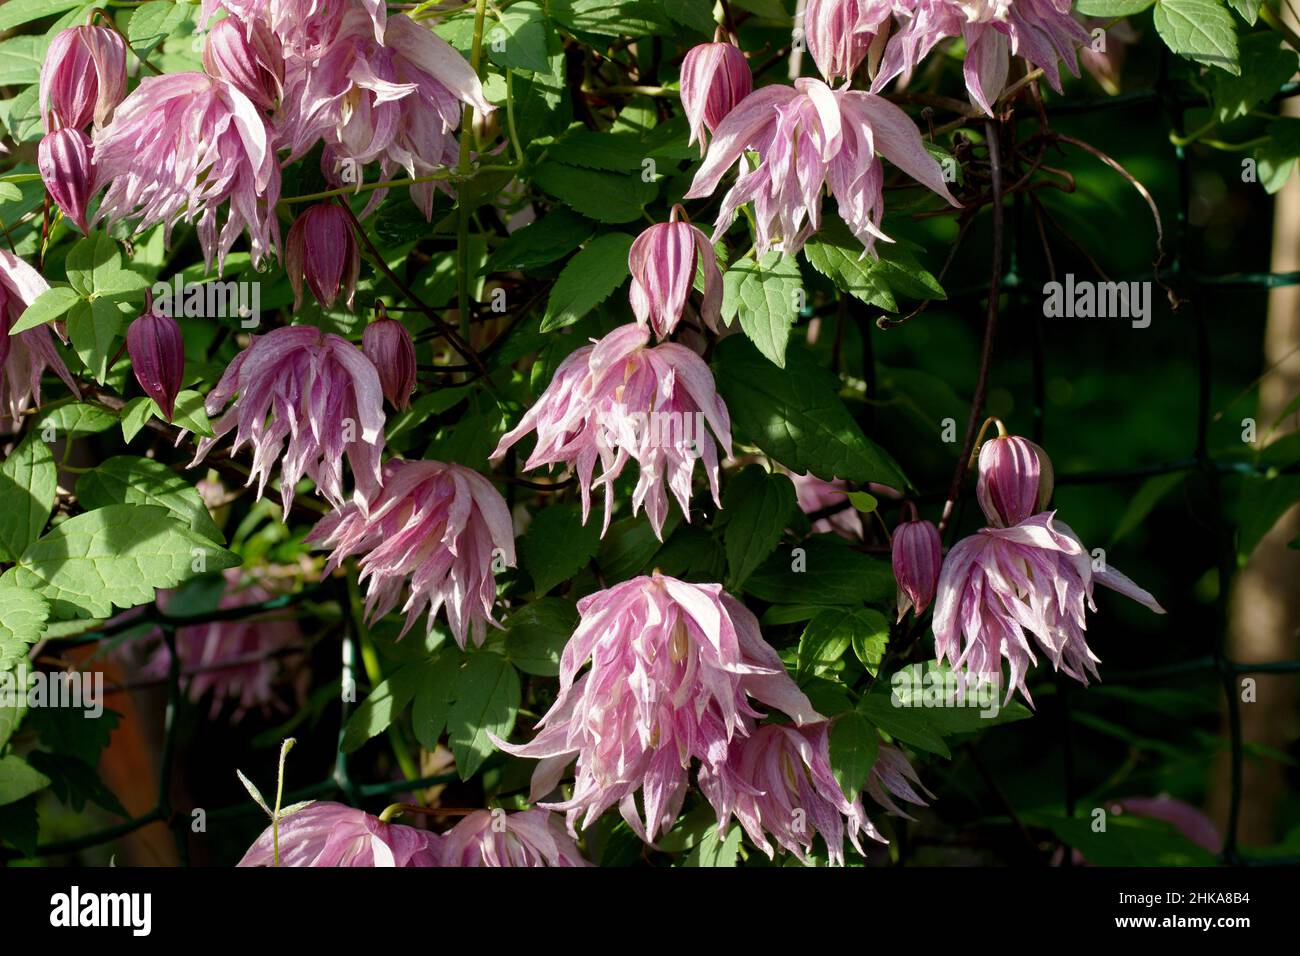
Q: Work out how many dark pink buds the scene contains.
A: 11